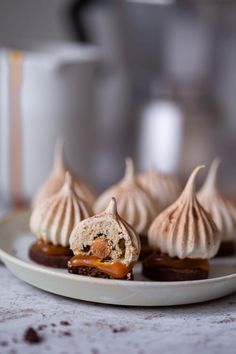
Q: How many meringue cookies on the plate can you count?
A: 7